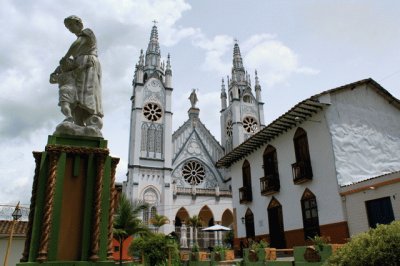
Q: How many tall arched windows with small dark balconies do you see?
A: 3